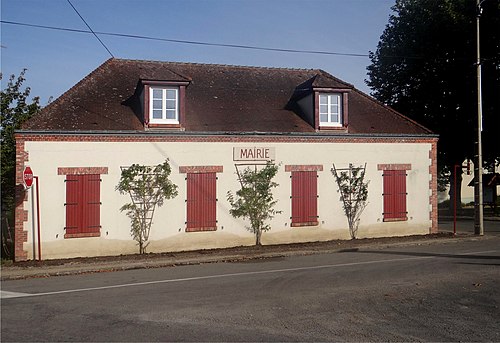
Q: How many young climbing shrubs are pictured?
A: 3